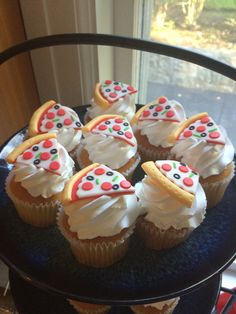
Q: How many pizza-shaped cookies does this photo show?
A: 8